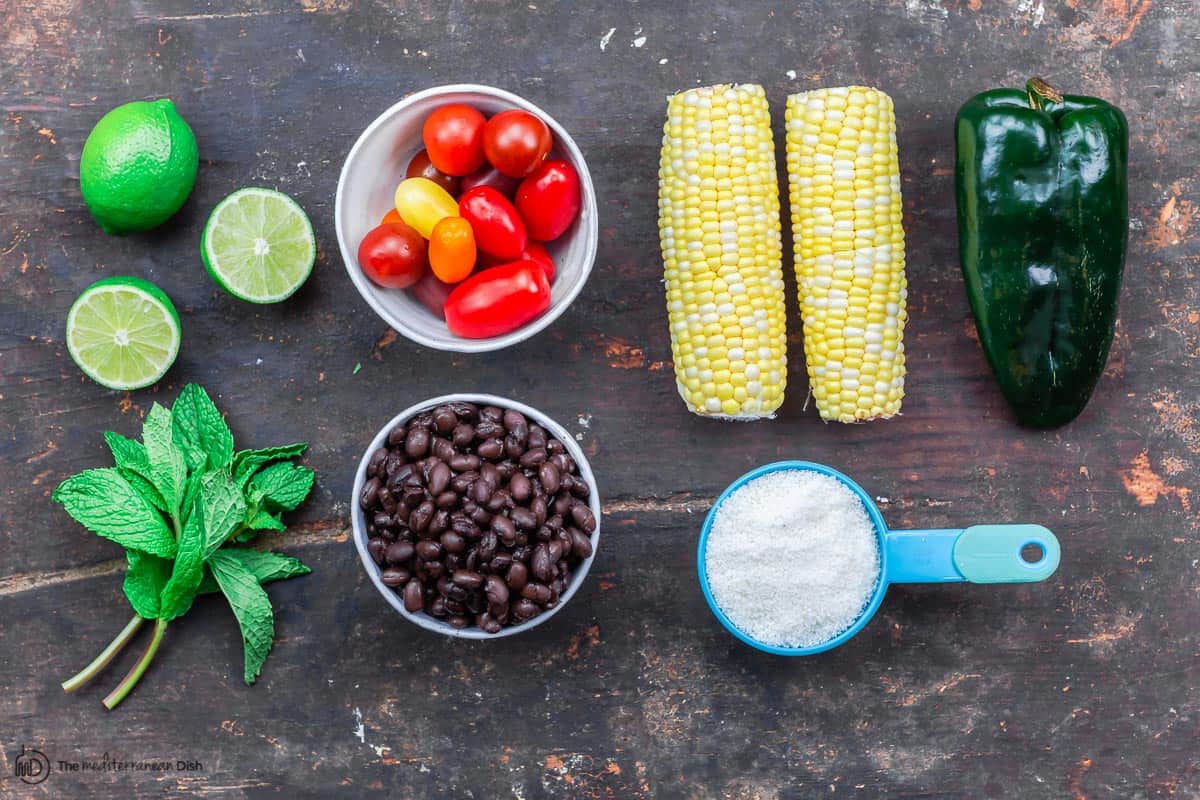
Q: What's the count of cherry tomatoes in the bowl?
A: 13